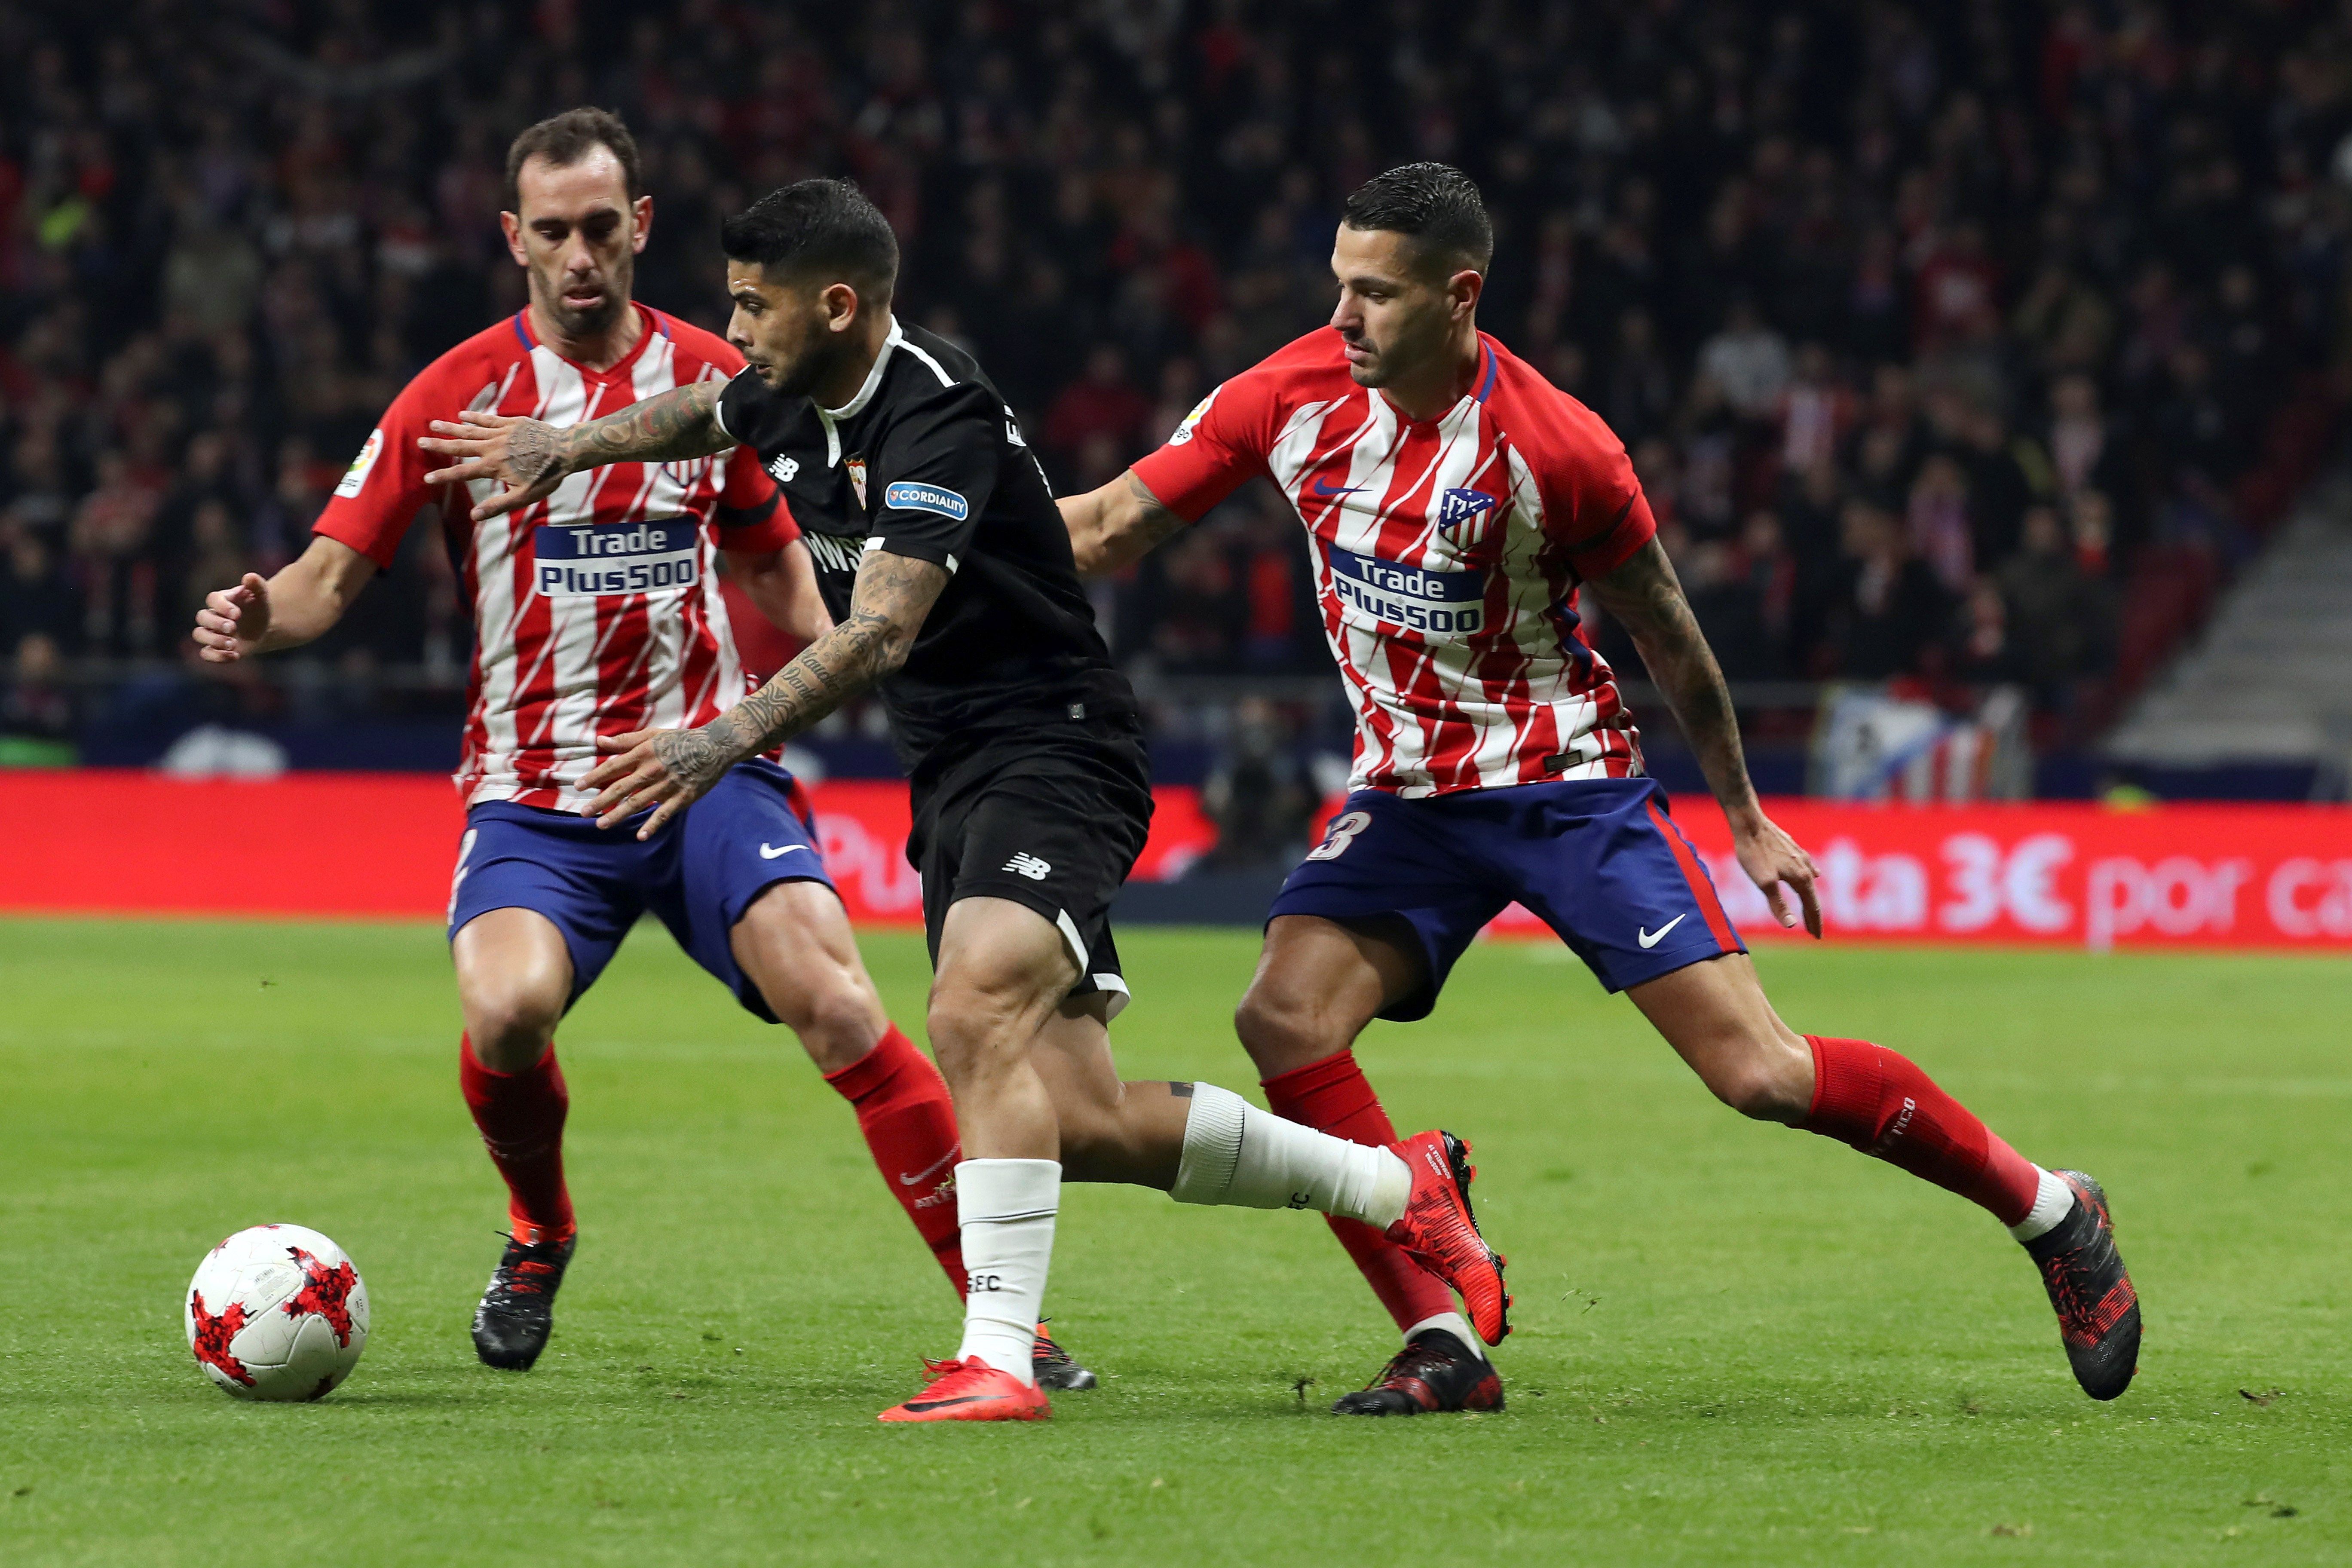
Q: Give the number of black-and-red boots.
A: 4